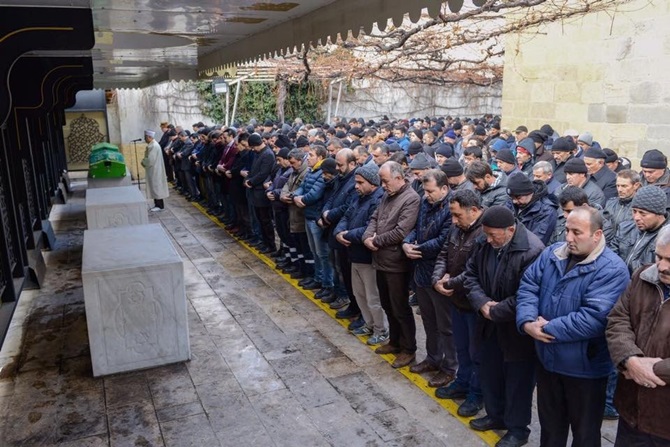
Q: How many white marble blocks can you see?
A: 3